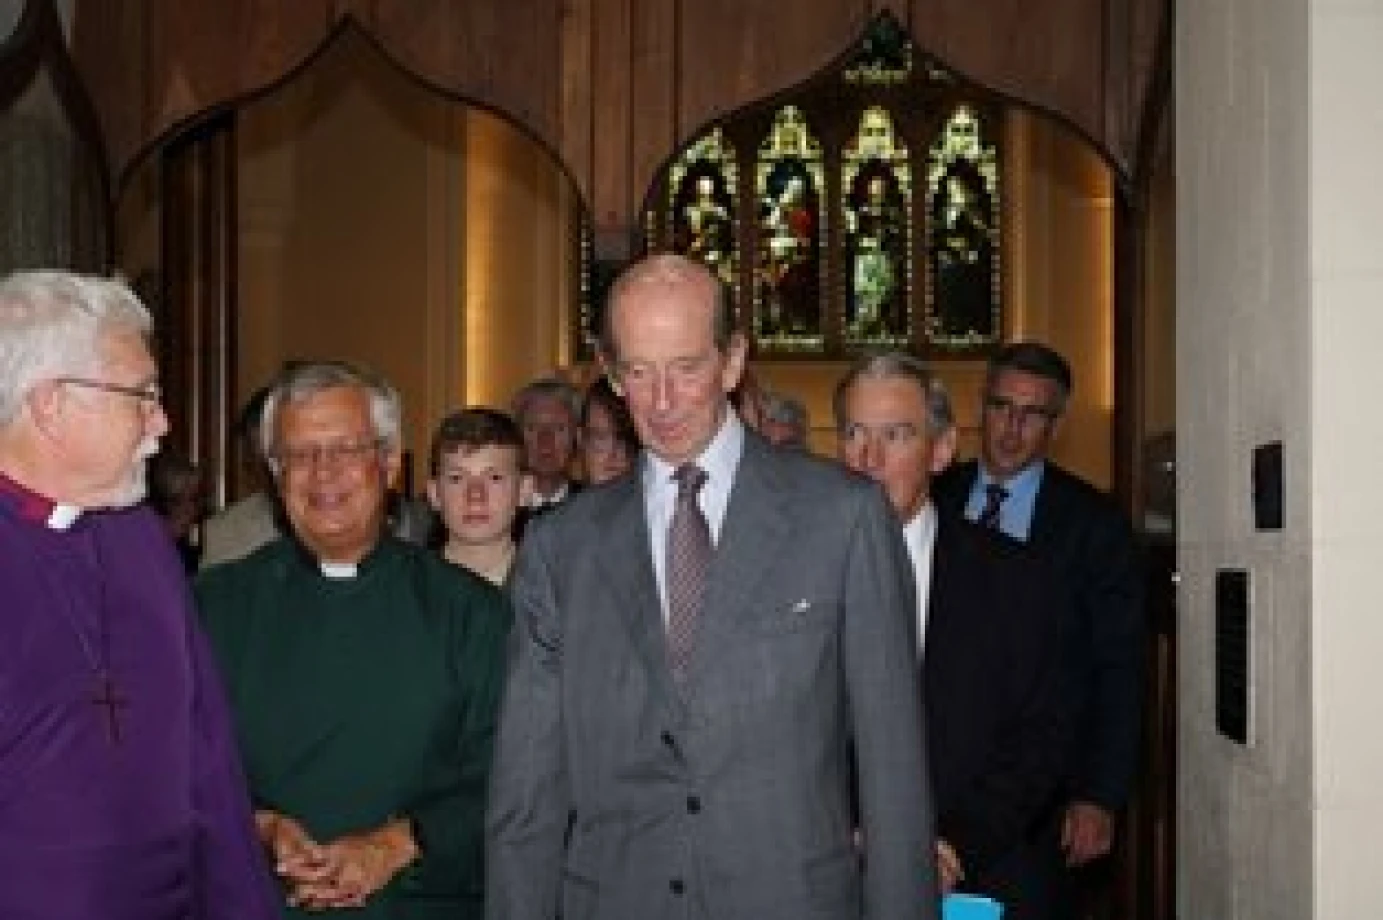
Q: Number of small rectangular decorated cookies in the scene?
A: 0